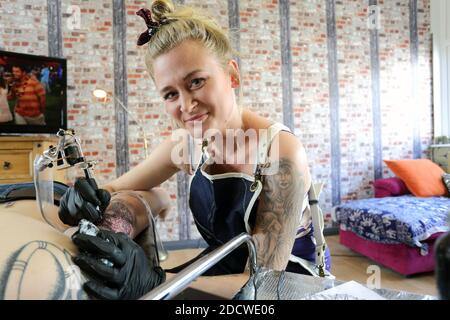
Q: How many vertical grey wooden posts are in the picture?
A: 8